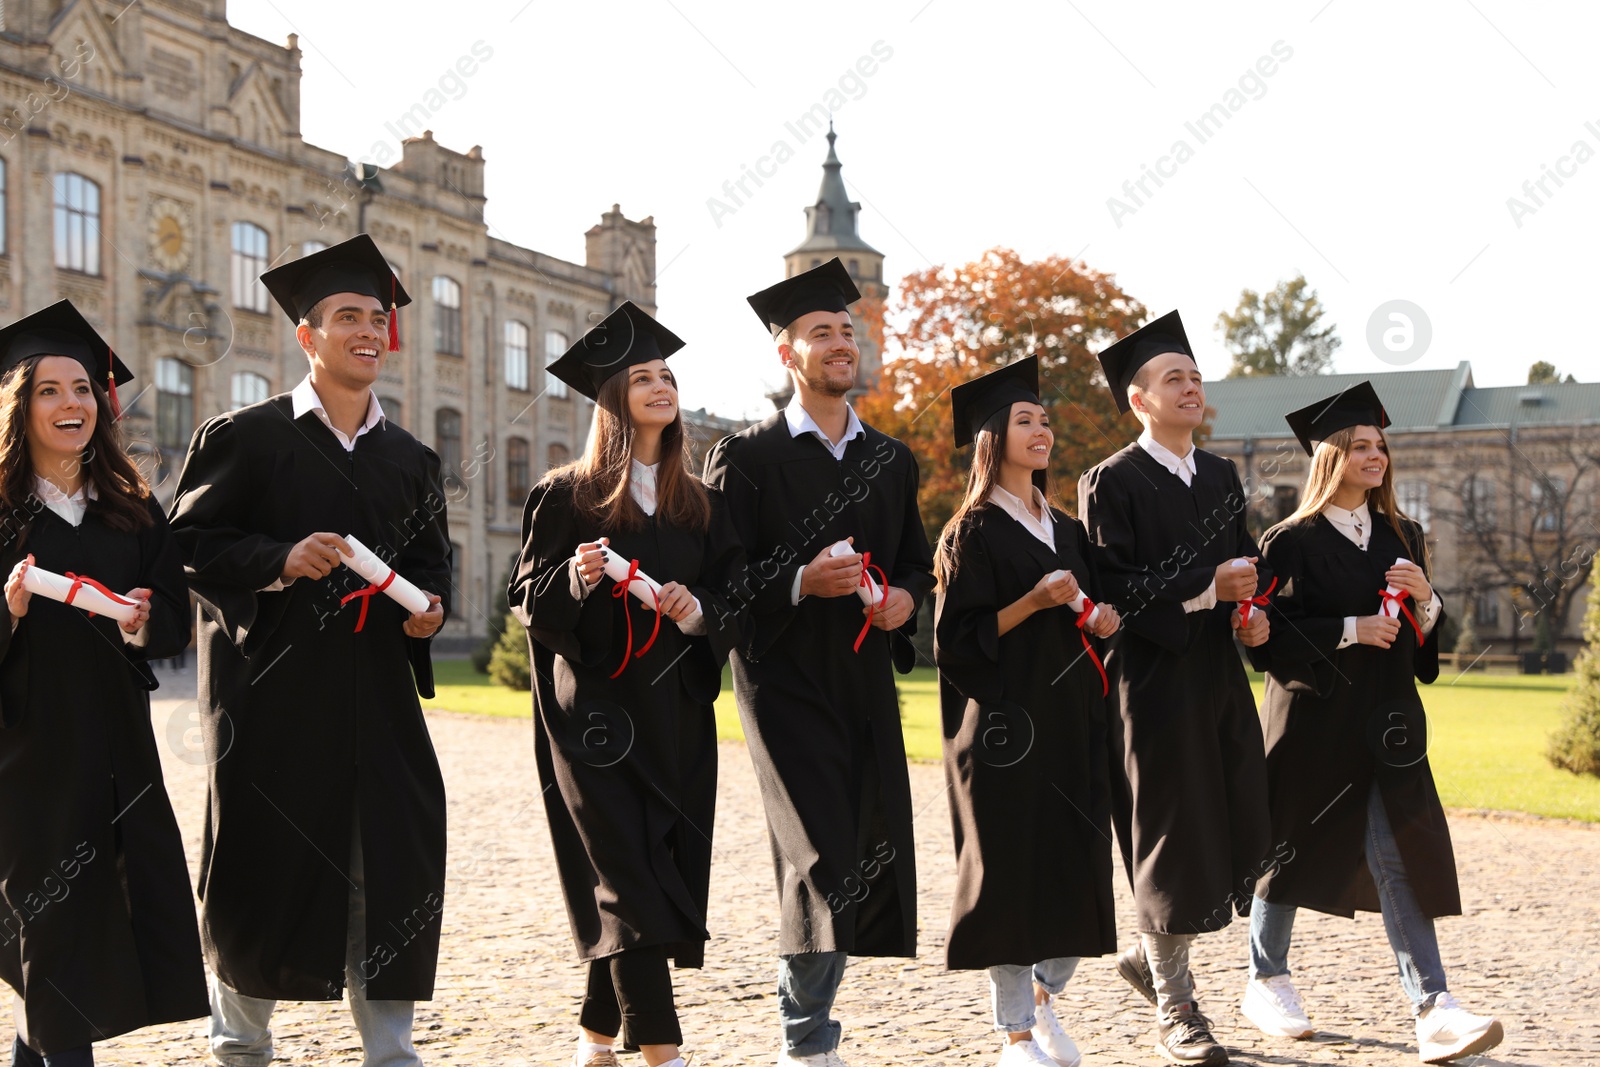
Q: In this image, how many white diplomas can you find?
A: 7